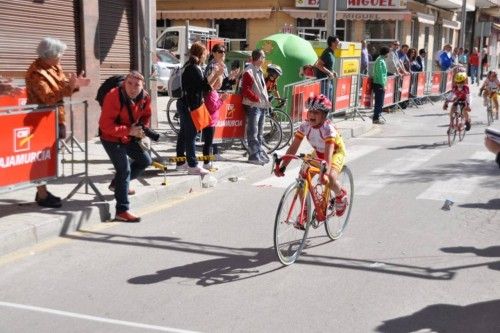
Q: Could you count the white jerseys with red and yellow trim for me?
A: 1